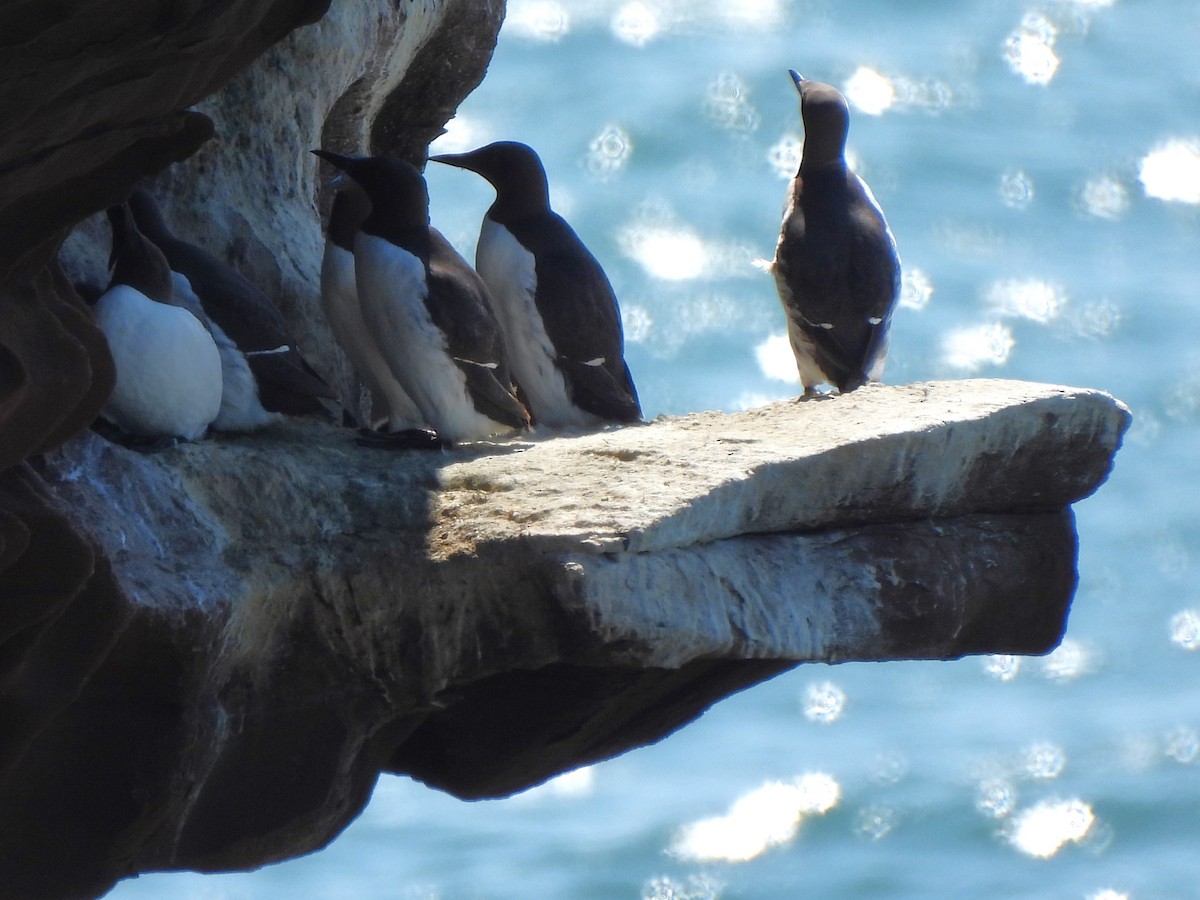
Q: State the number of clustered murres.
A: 5